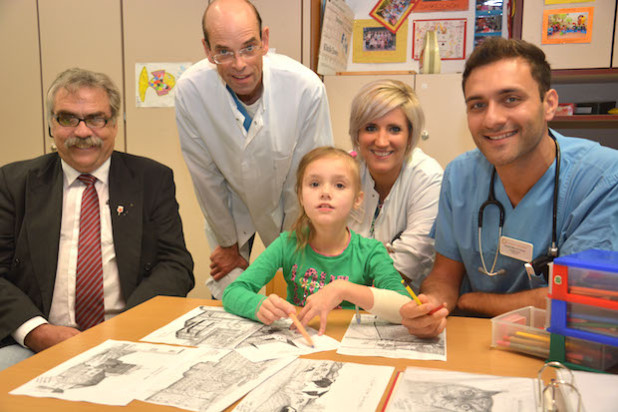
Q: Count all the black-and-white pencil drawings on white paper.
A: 7